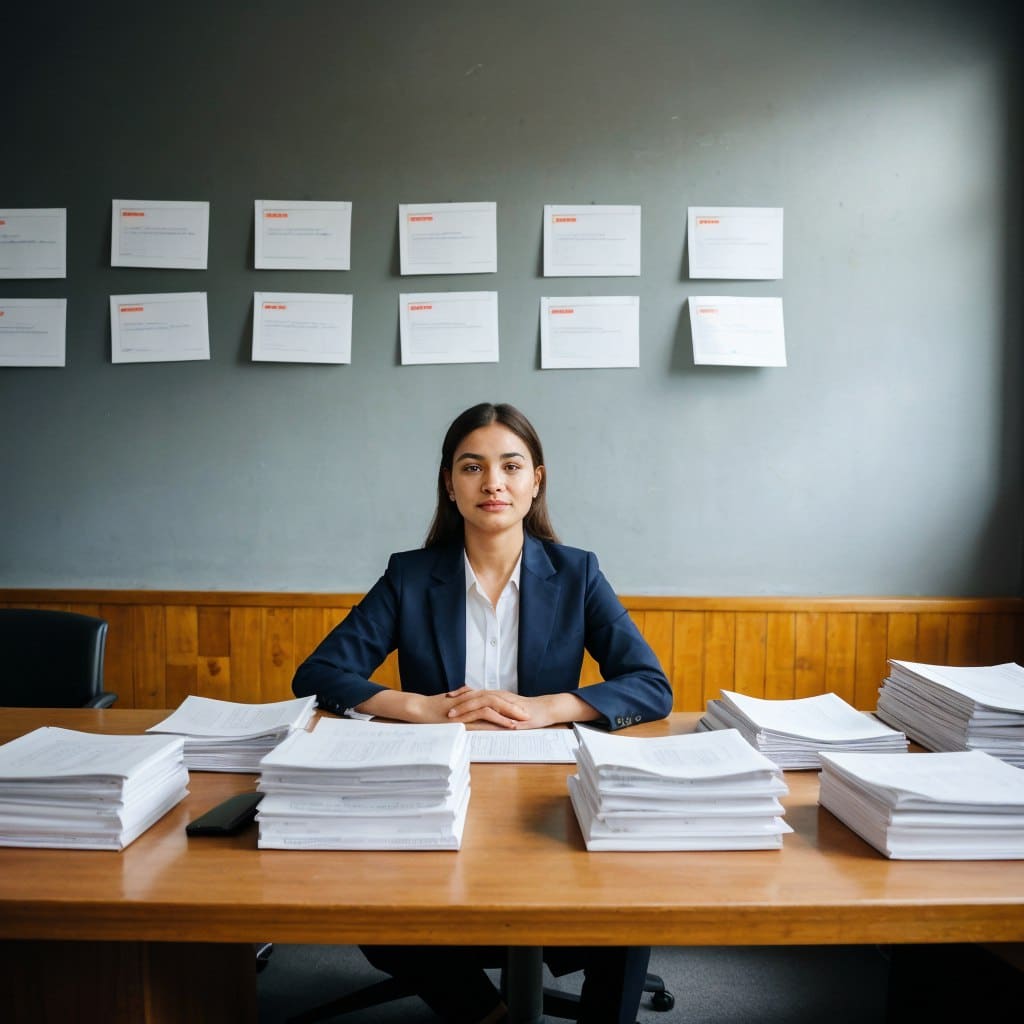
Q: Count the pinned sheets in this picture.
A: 12